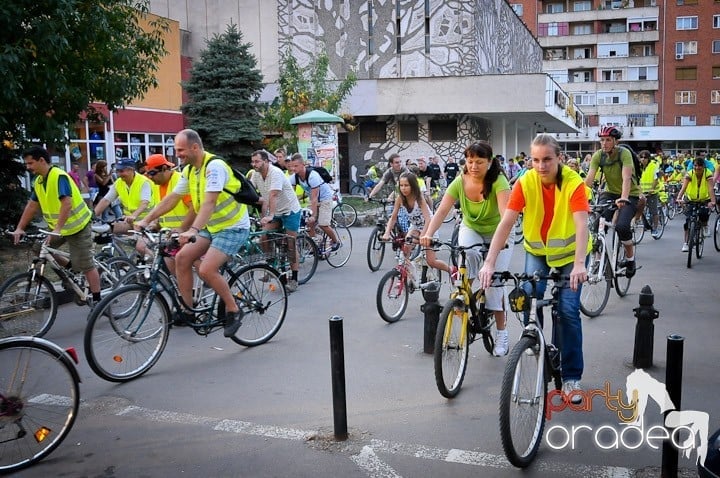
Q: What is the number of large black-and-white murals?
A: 1